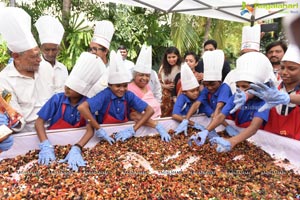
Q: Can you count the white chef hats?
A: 11